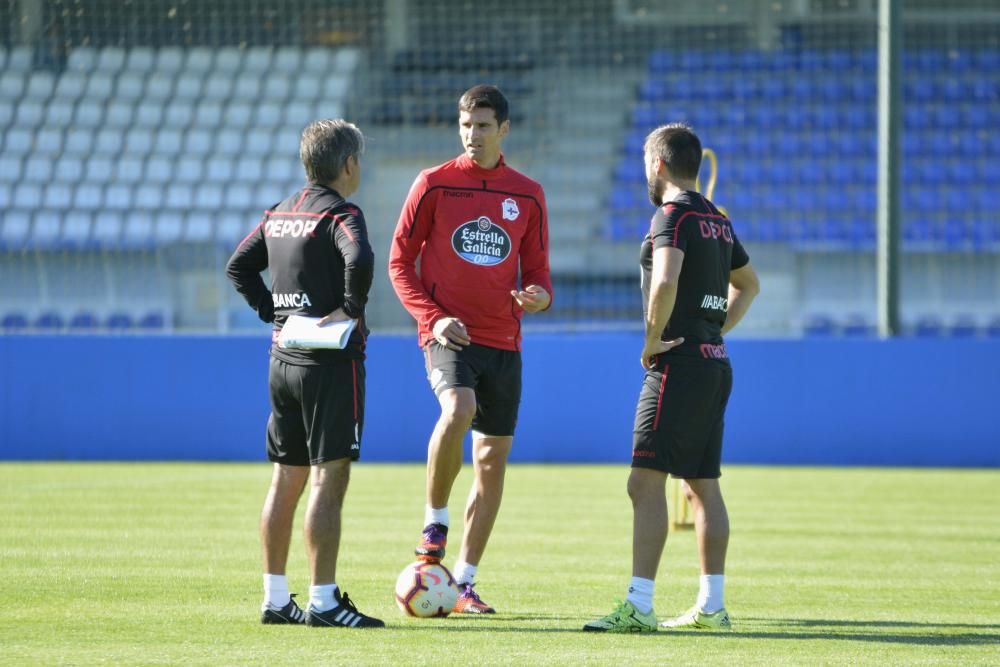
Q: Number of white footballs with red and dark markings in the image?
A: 1